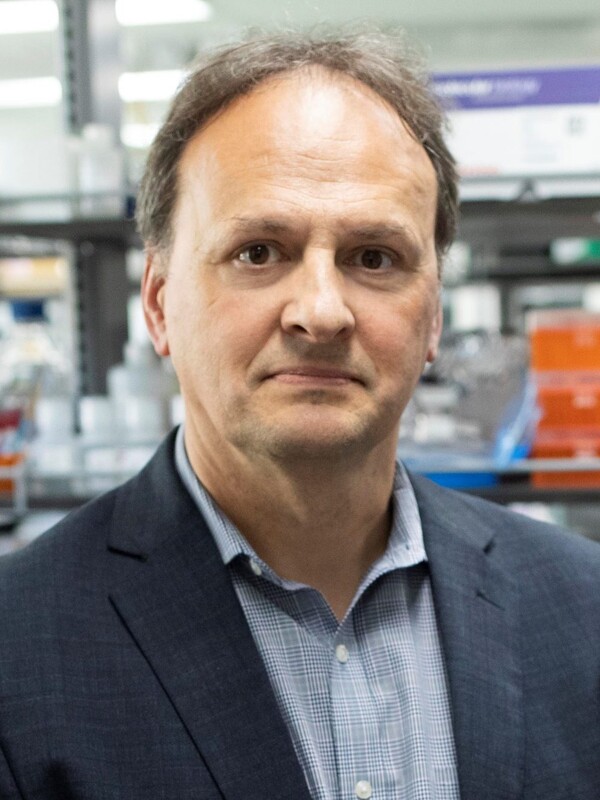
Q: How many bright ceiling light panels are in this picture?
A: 5